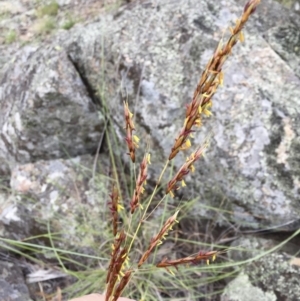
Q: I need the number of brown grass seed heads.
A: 10